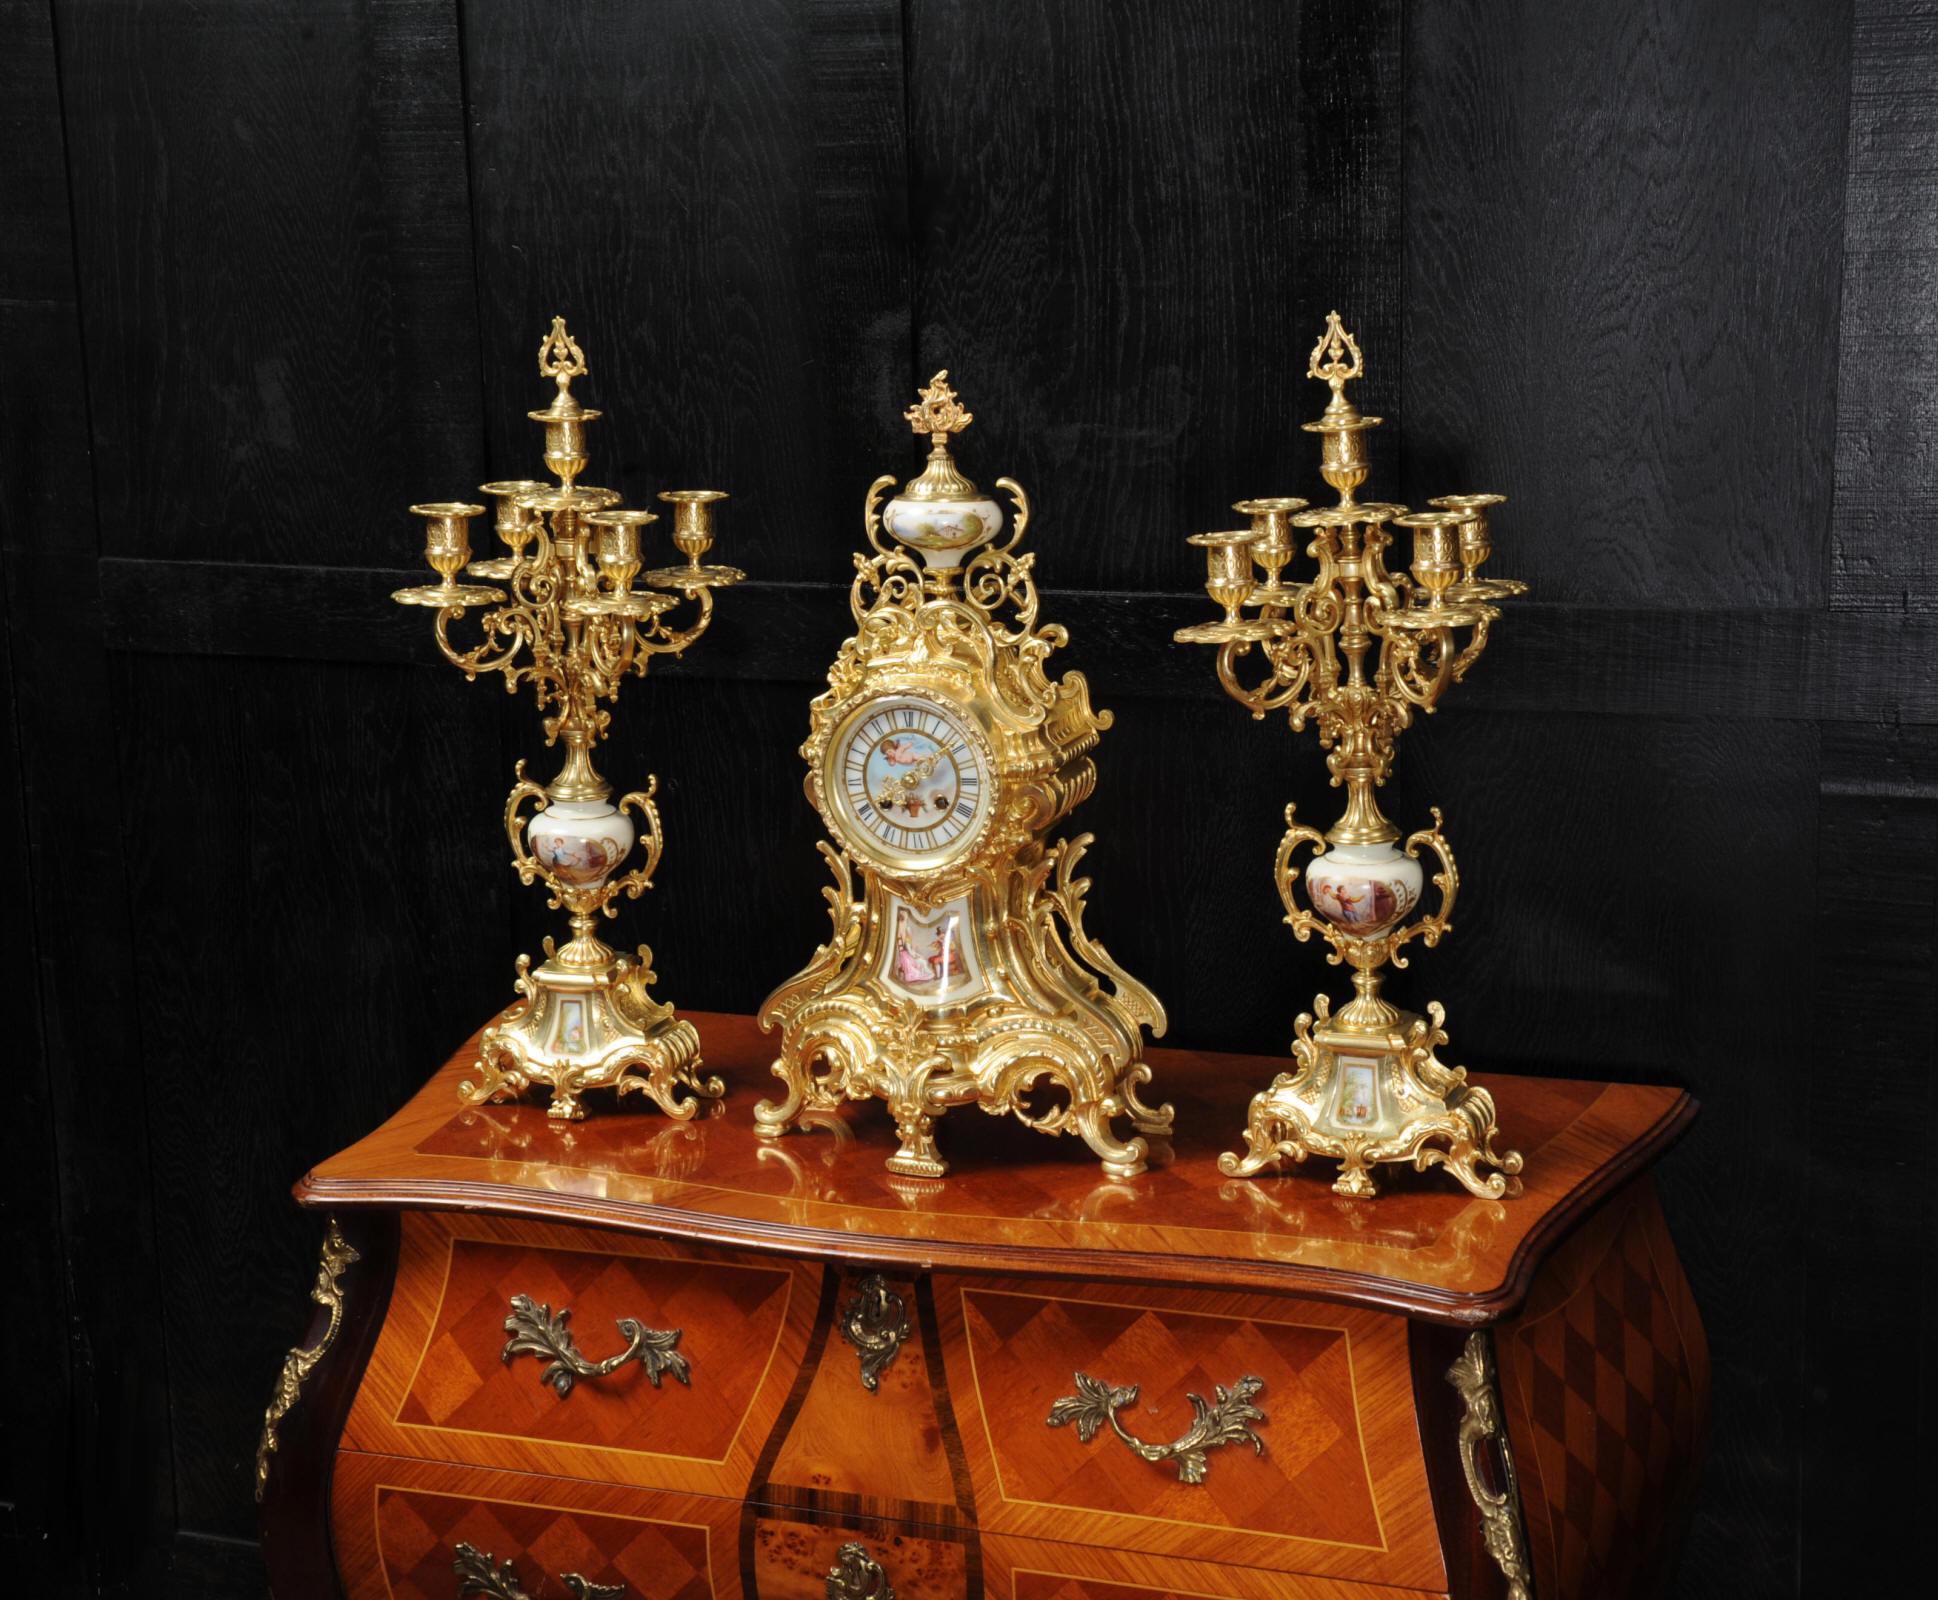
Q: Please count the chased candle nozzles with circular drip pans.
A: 10